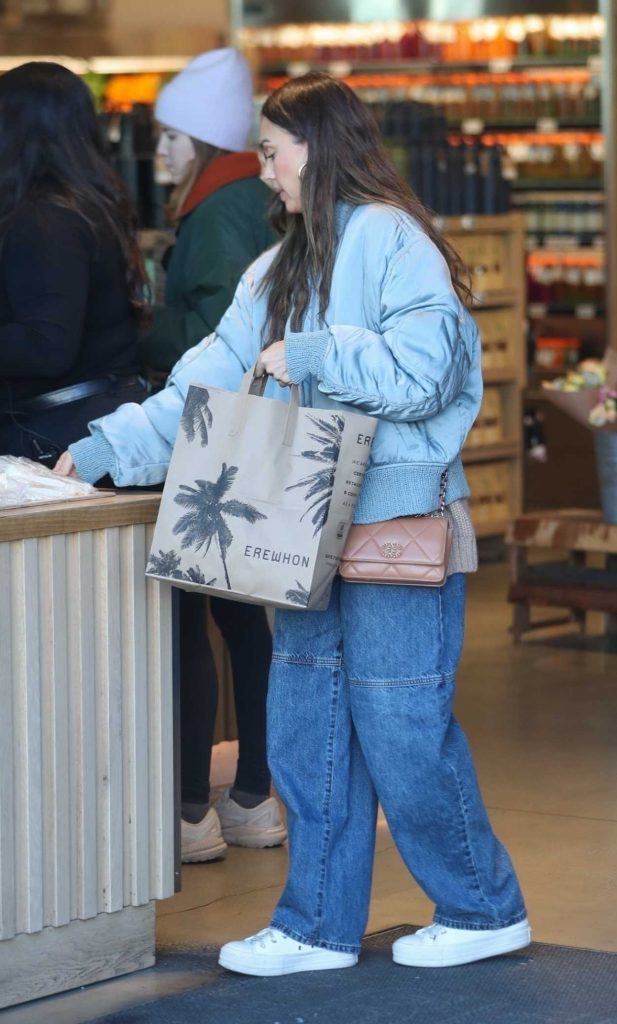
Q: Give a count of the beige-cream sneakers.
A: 2